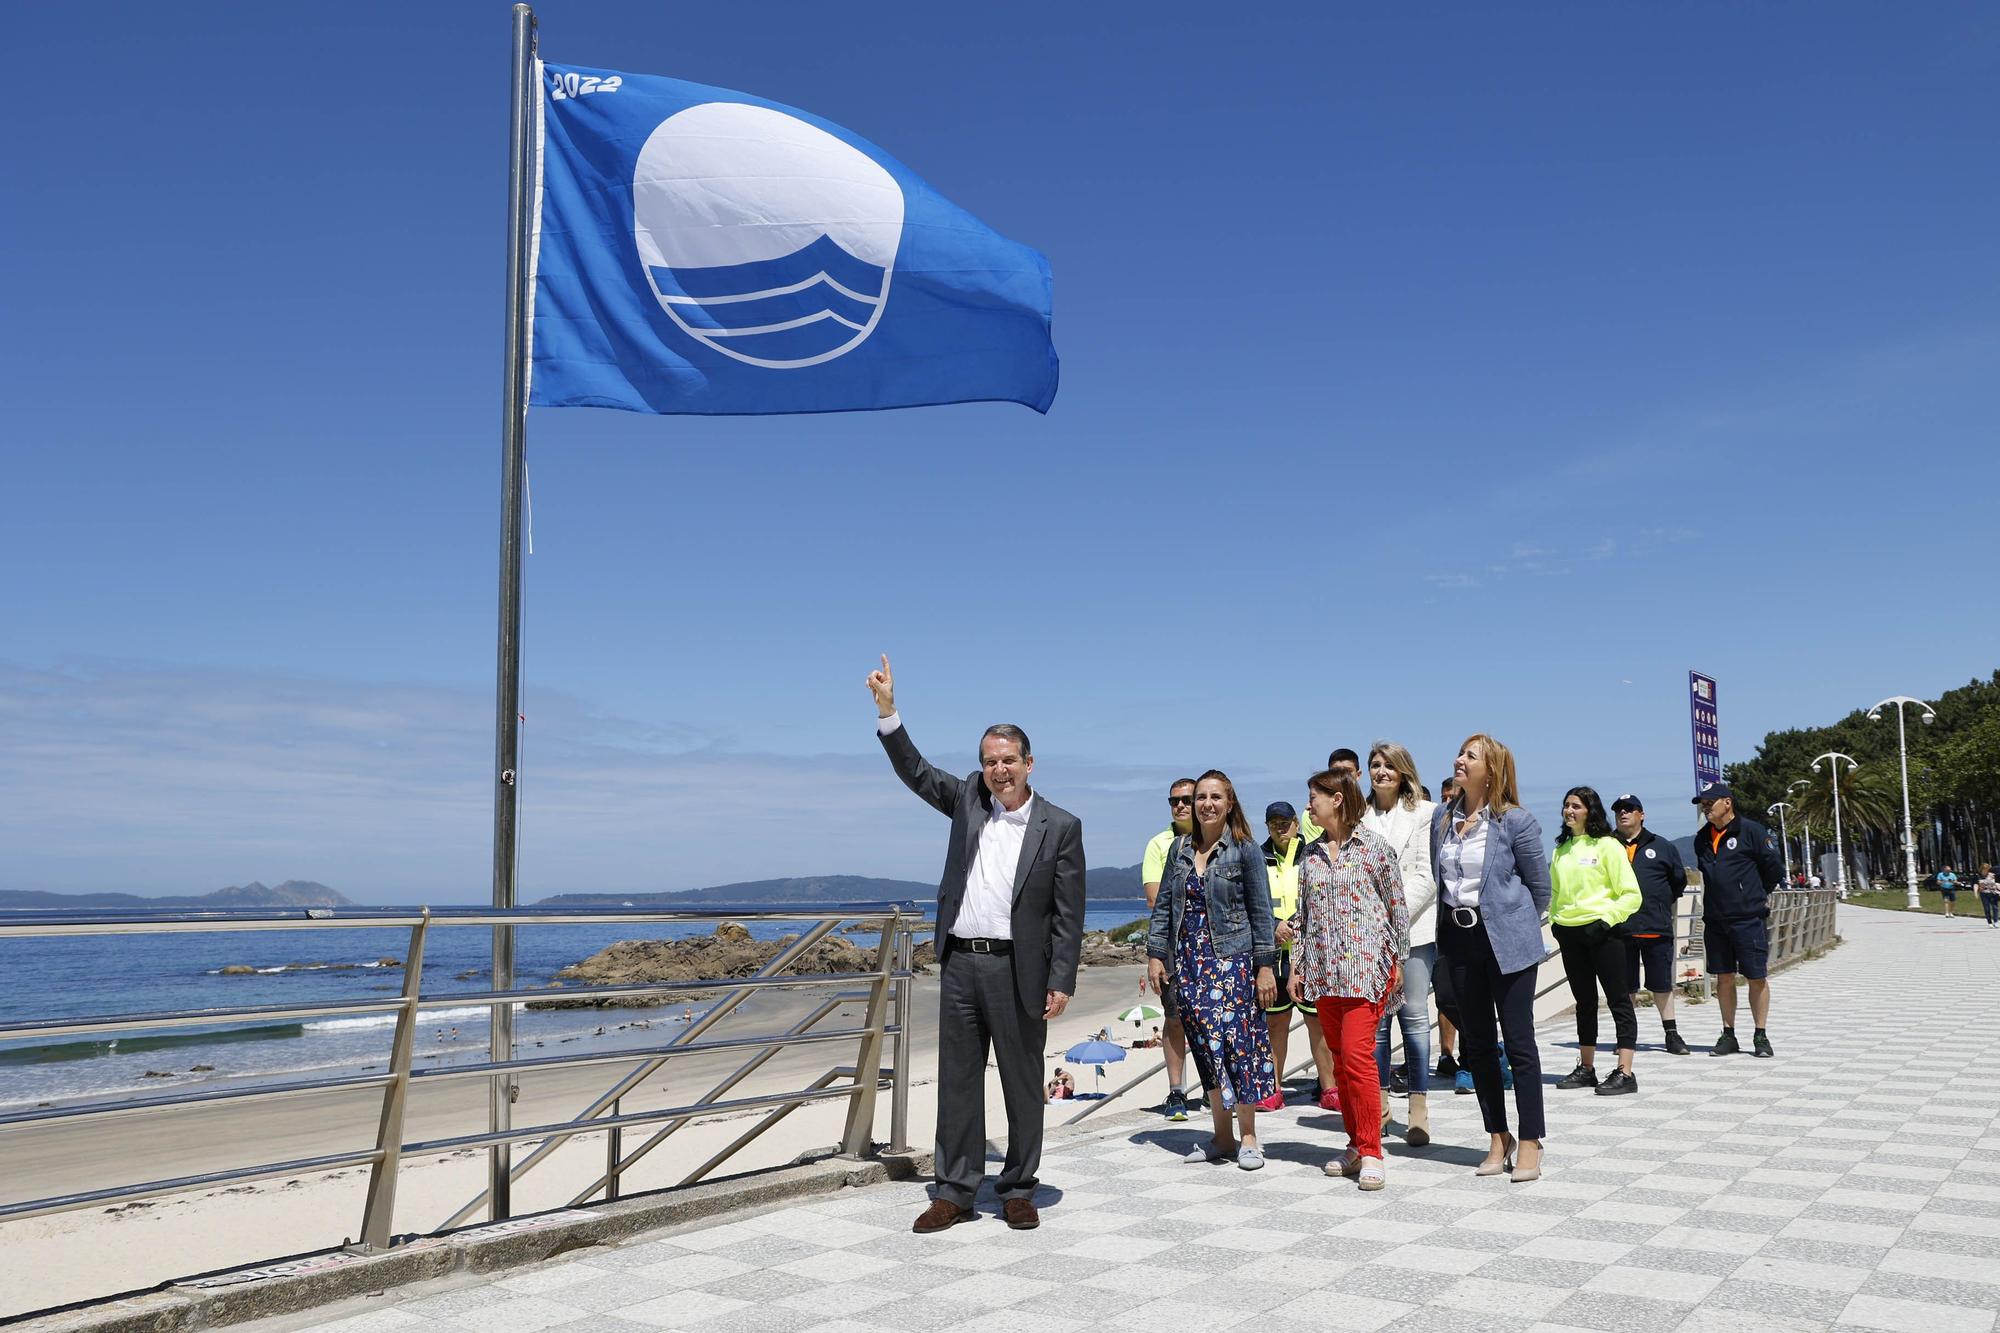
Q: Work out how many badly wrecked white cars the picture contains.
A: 0